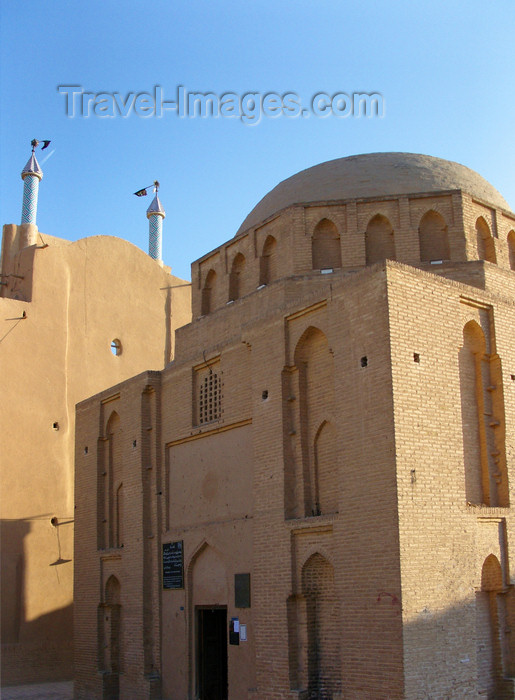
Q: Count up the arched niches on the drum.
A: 8